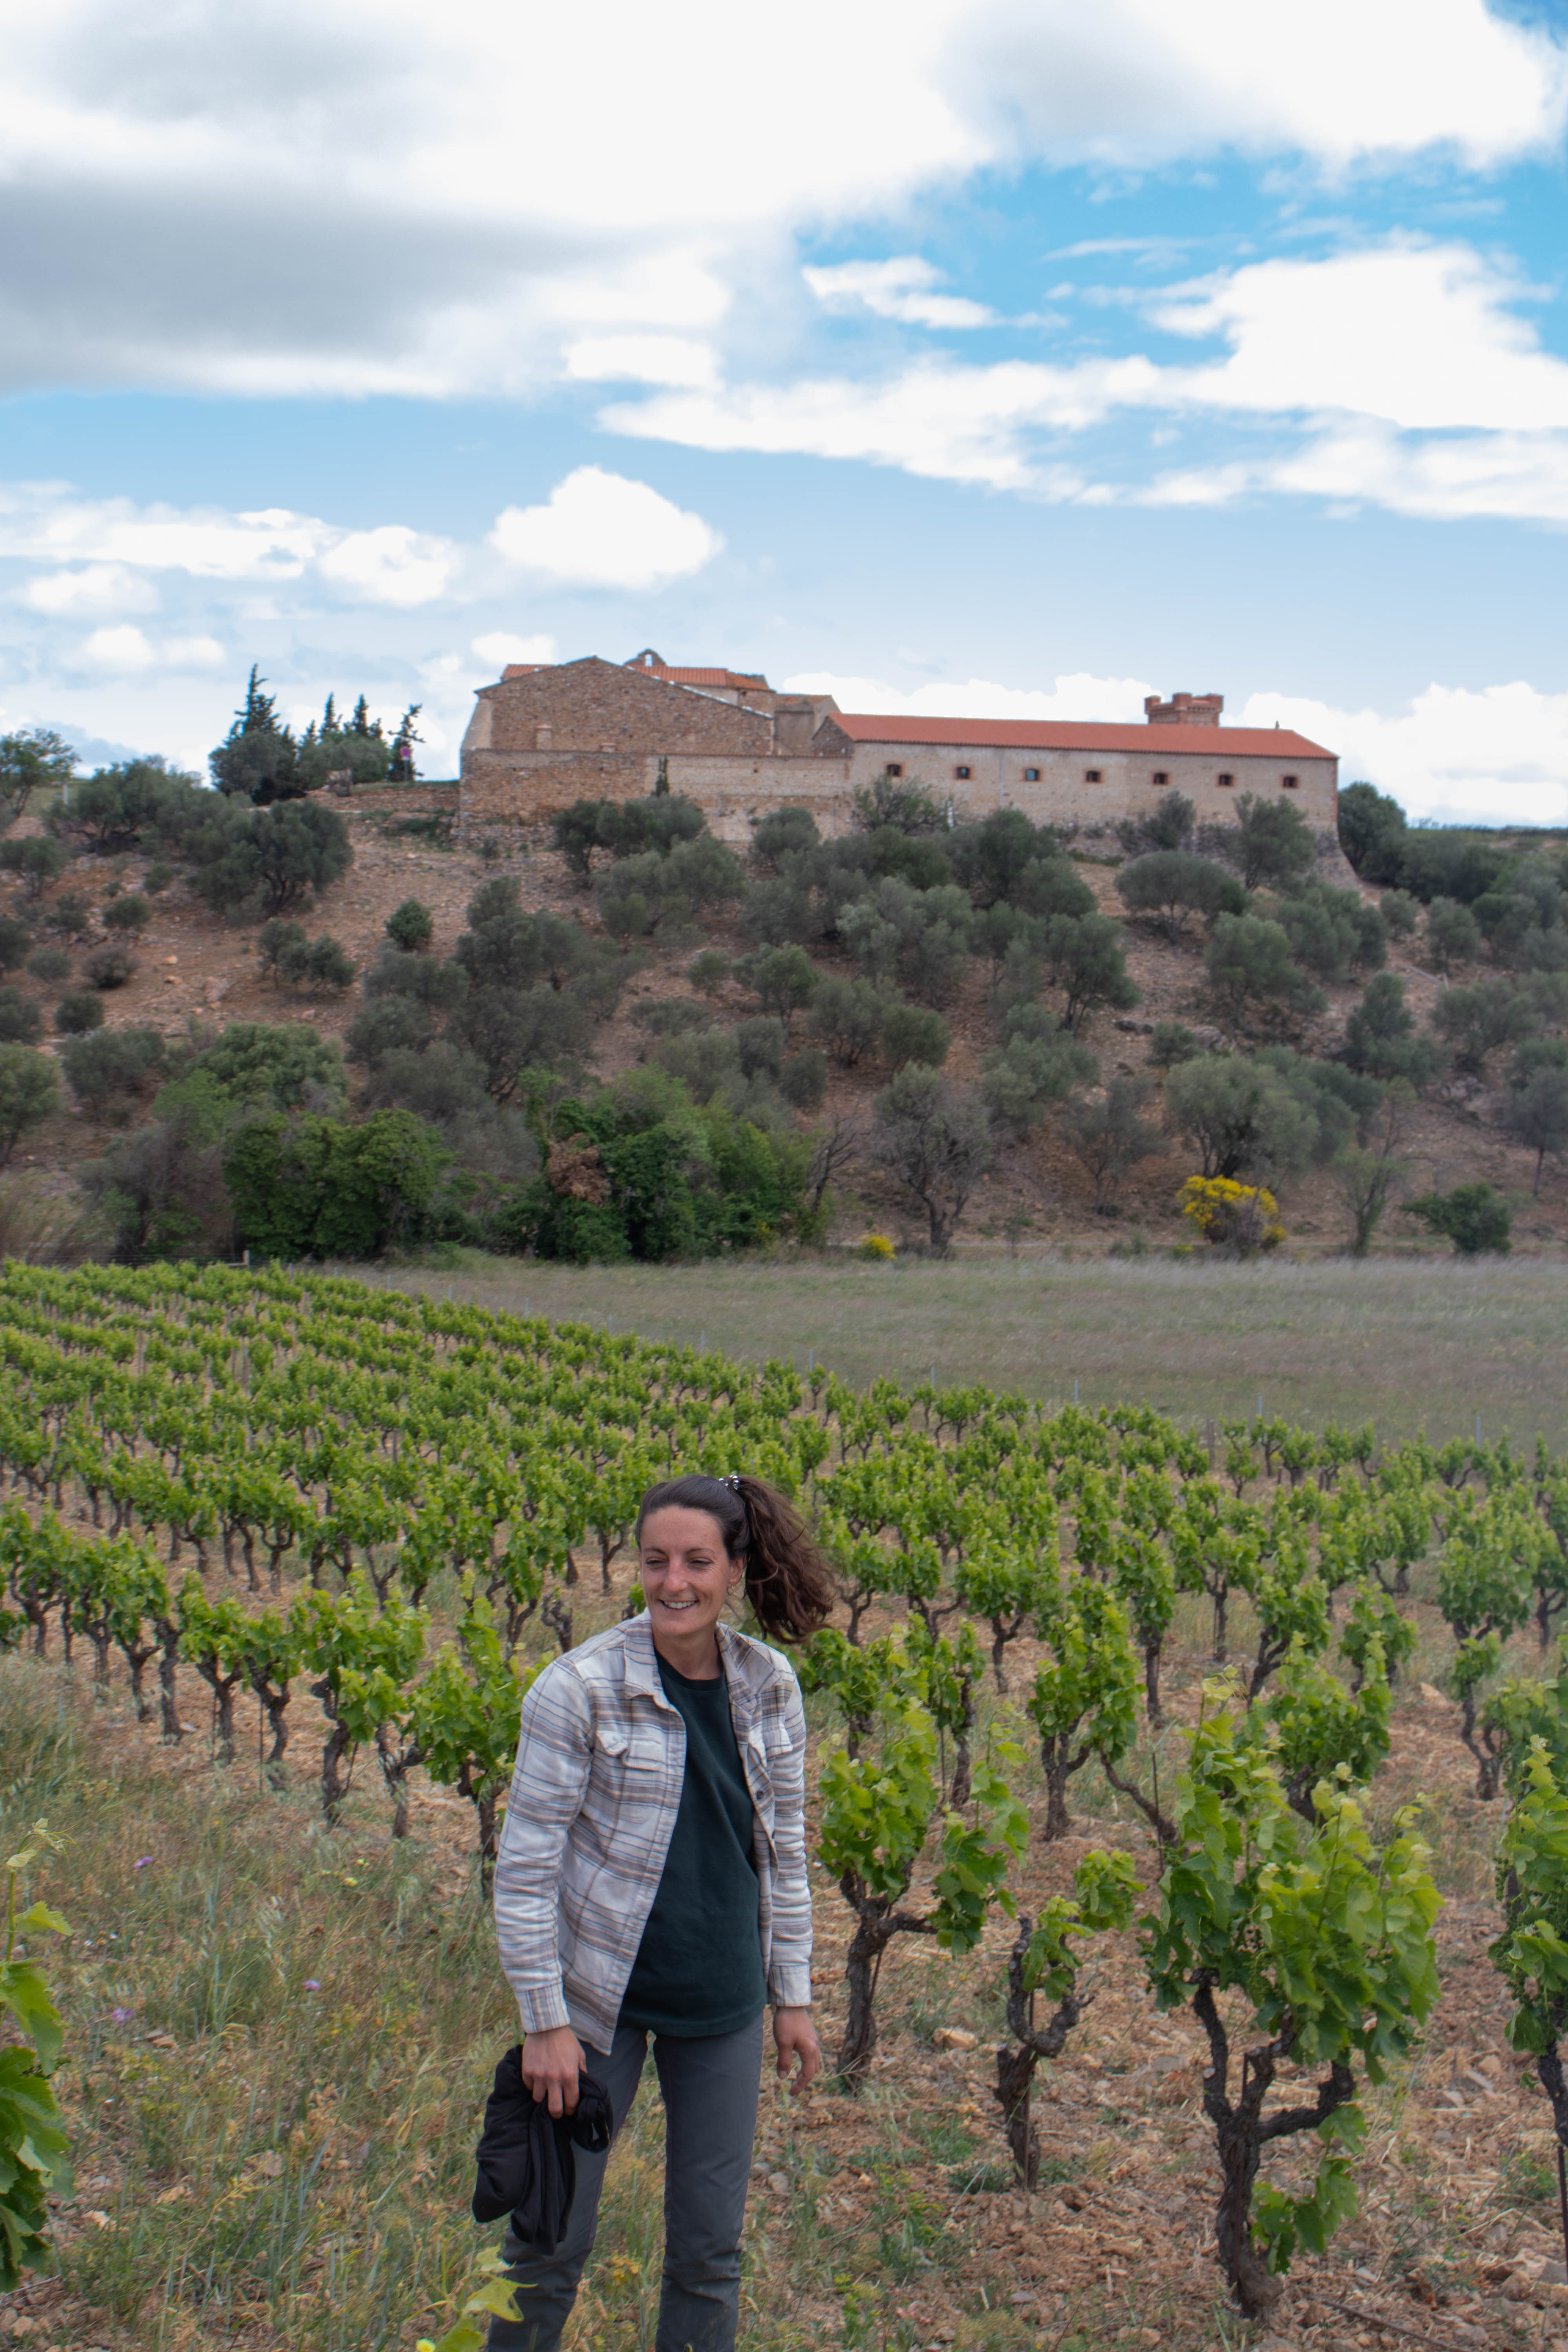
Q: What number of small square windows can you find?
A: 7